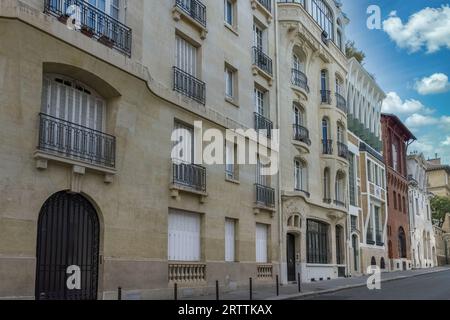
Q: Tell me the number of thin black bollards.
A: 6